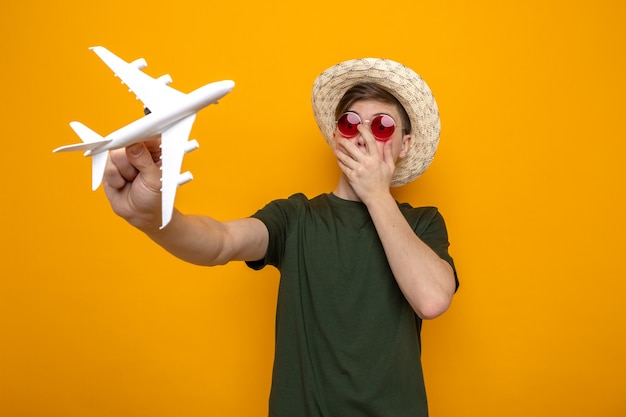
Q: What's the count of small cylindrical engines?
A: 4